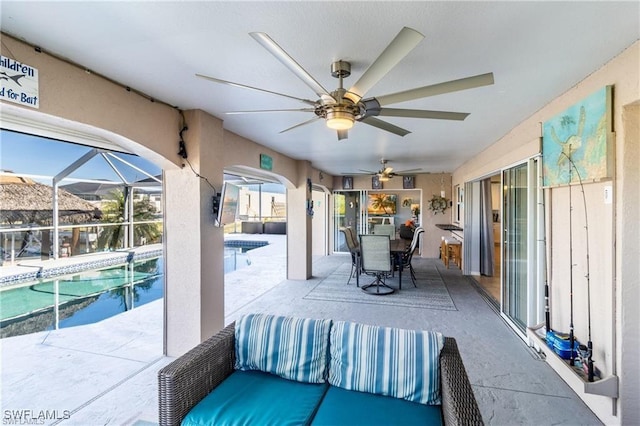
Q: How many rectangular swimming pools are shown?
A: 1